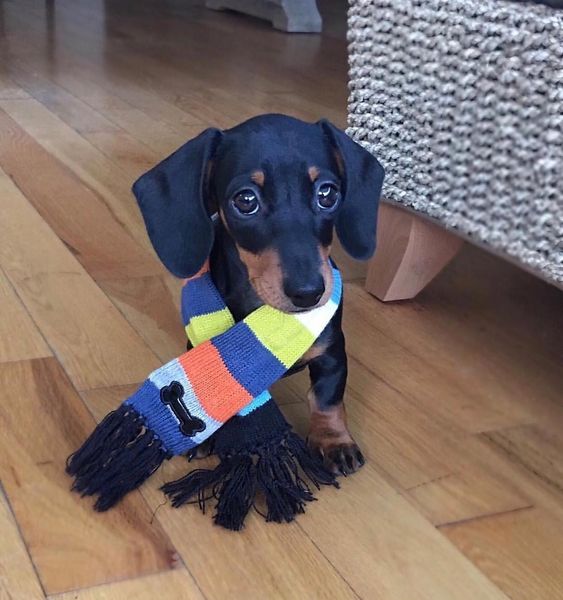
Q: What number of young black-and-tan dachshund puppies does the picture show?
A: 1